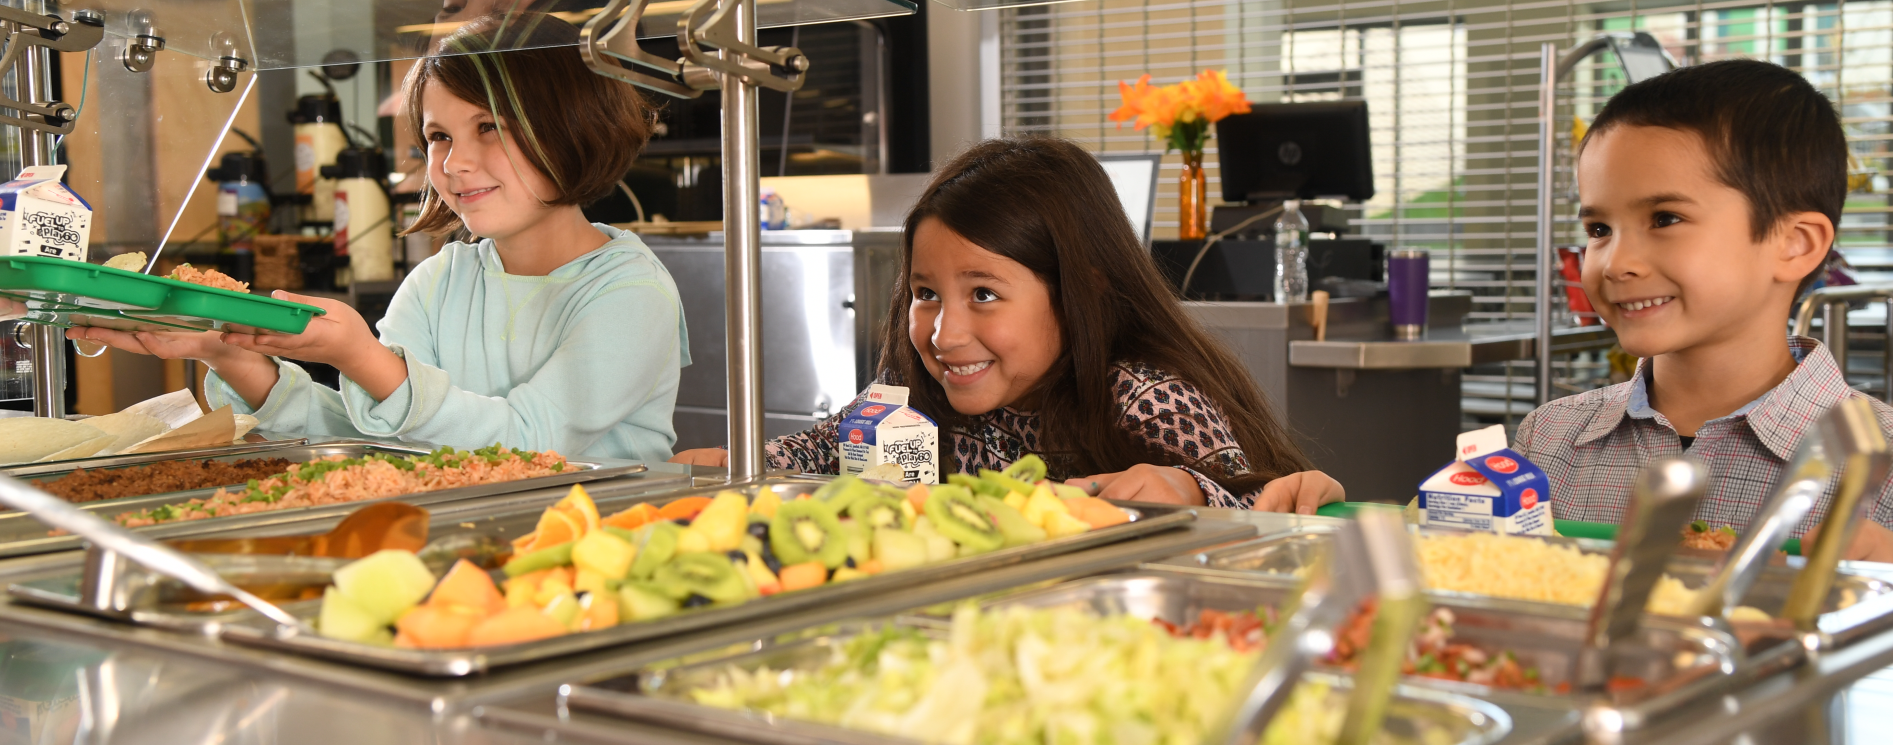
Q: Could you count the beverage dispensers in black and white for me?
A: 2